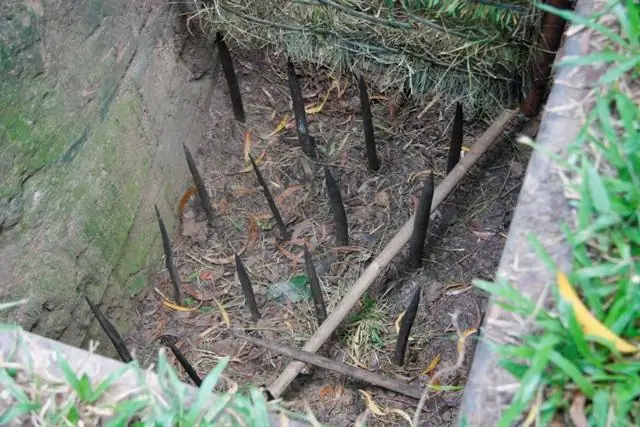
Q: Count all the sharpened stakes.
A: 14